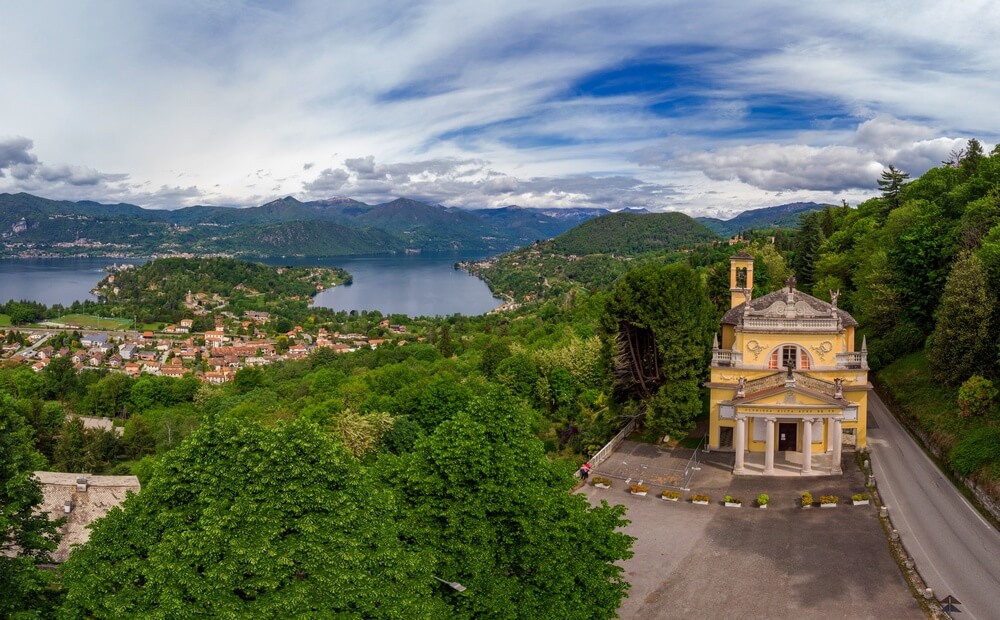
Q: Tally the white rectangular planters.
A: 9